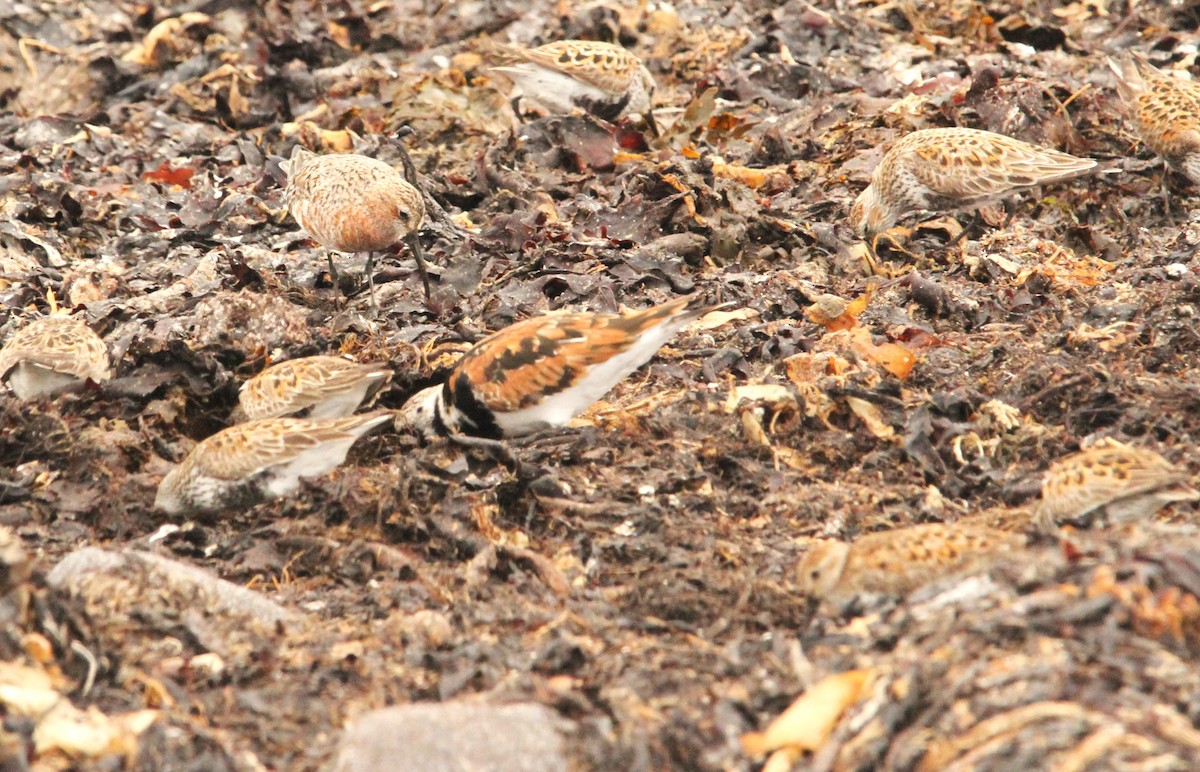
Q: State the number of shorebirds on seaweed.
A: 10